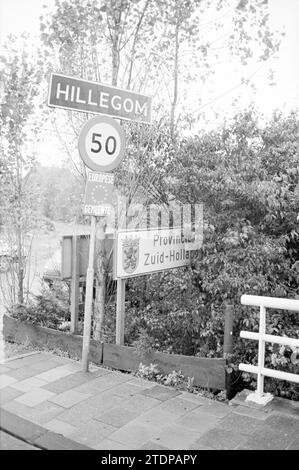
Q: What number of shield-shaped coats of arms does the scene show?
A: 1